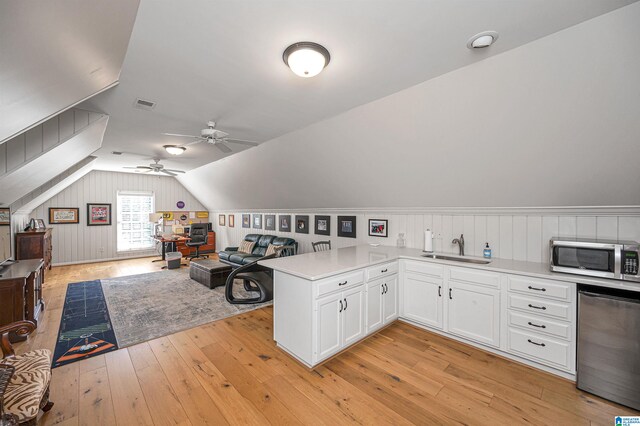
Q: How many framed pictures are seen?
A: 13